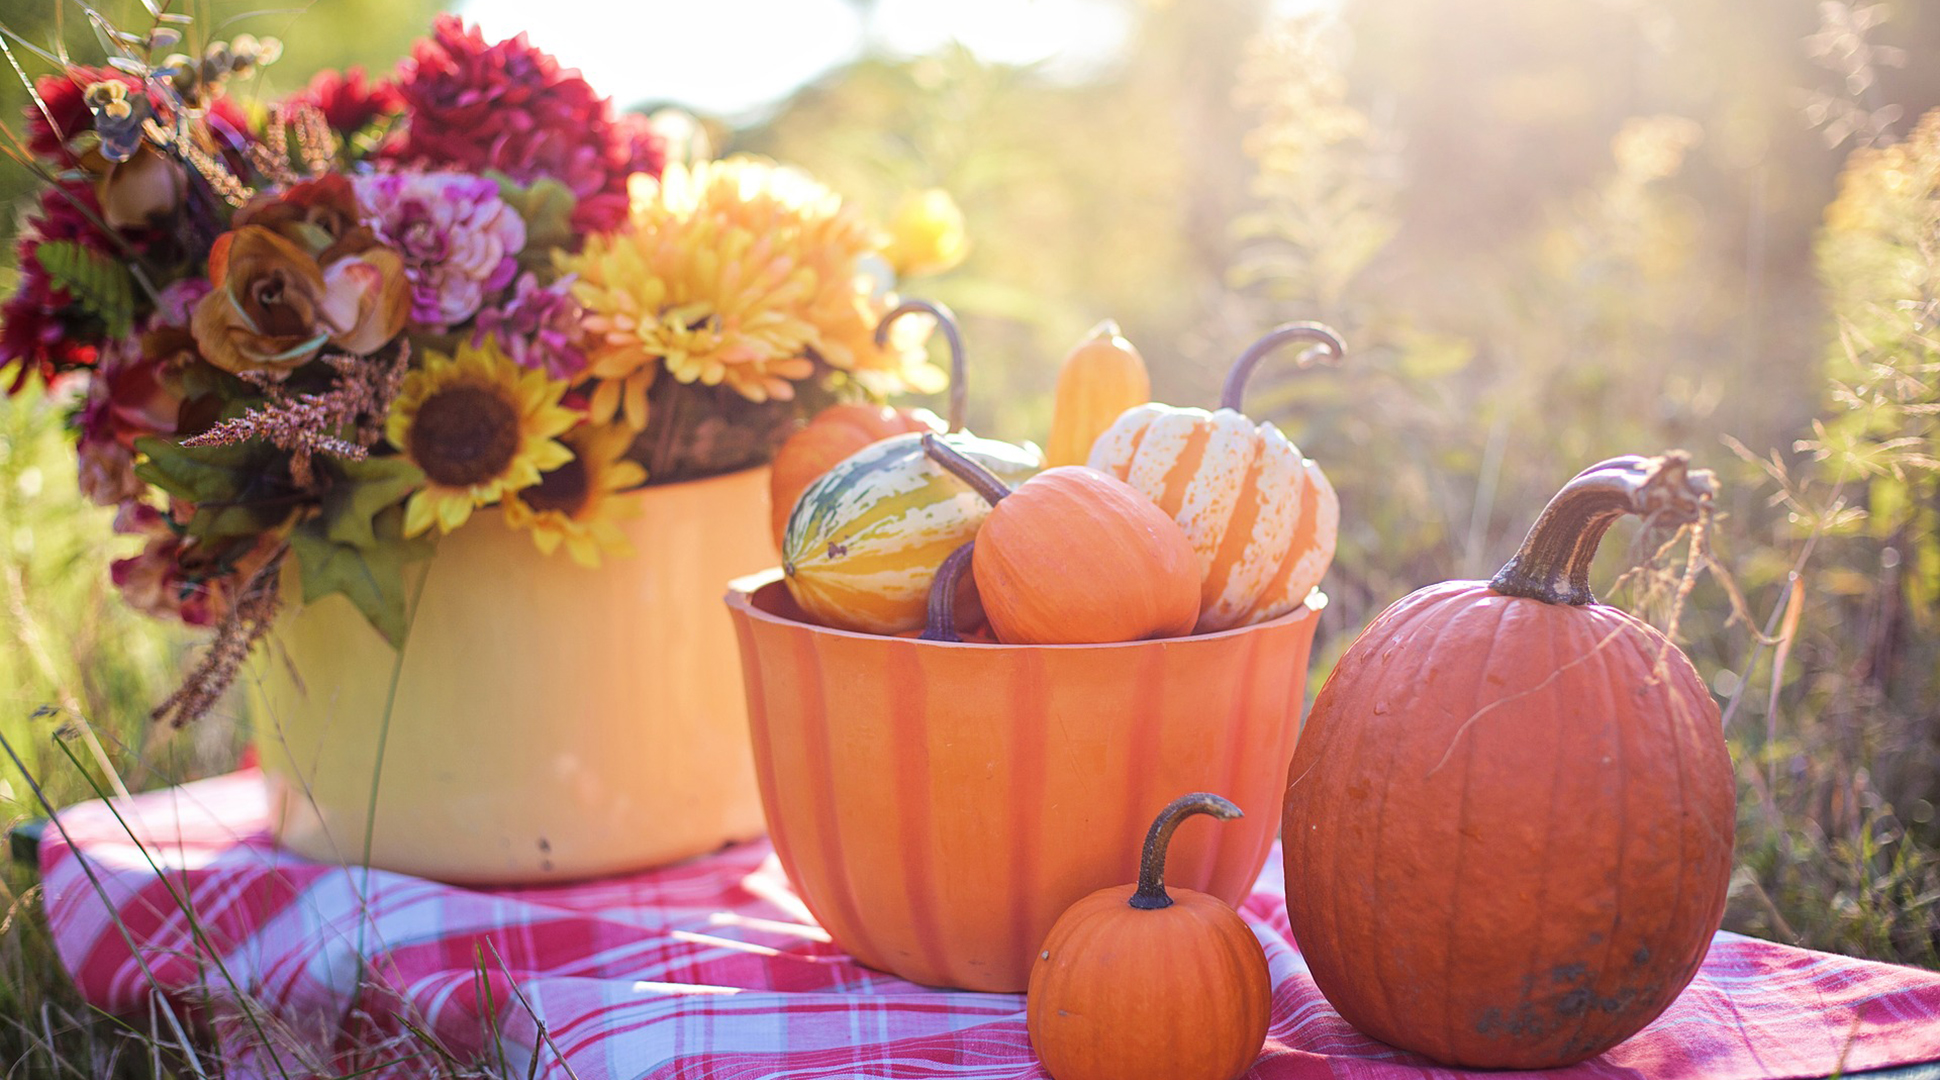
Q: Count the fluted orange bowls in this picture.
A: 1